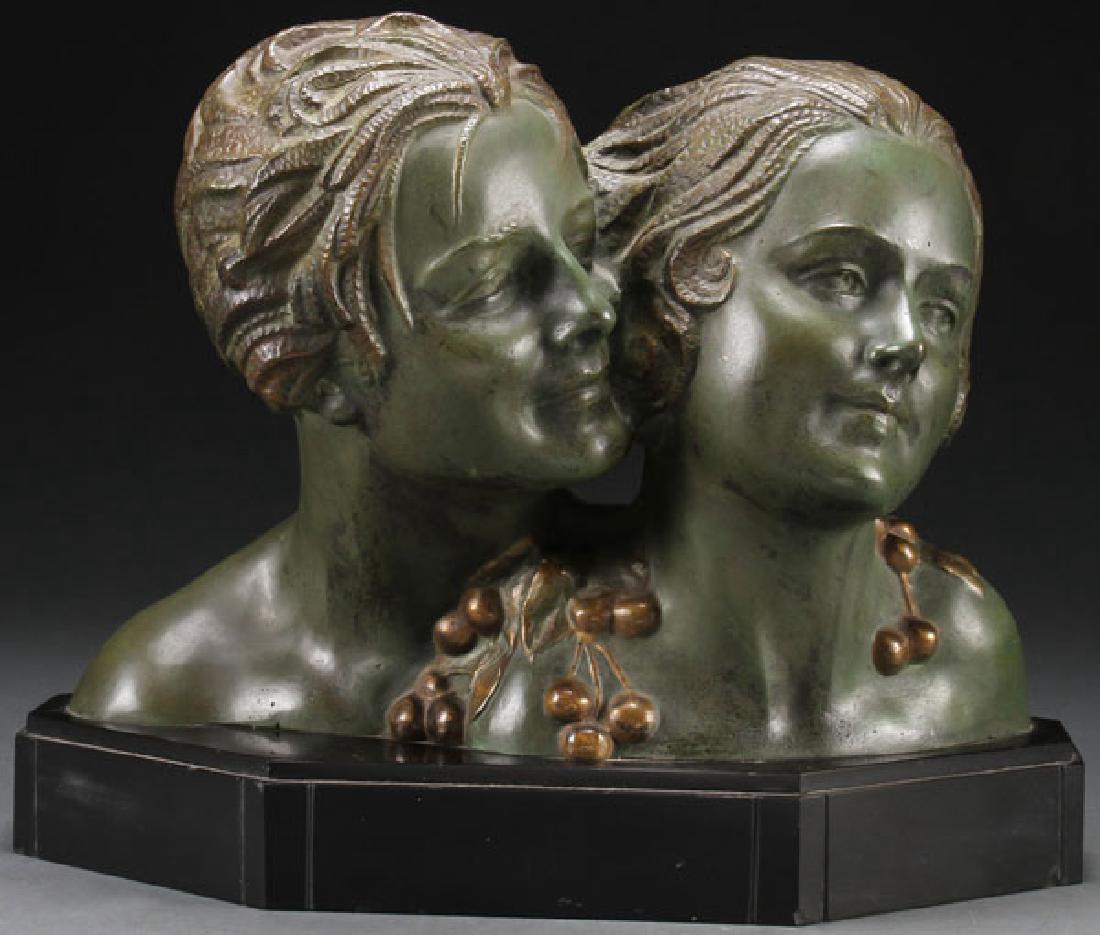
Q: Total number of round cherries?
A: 14